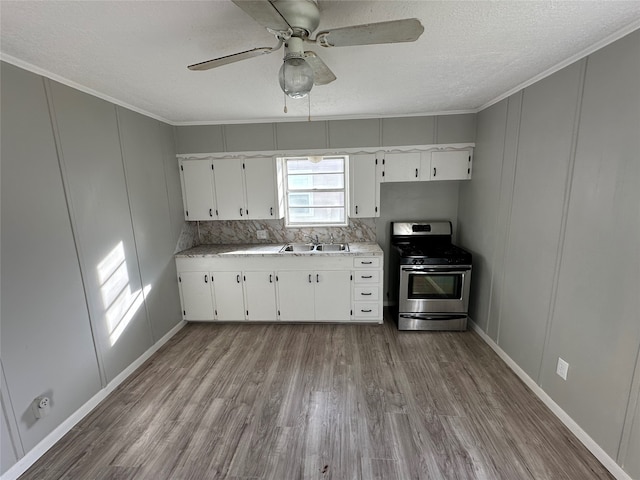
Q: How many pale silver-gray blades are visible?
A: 4